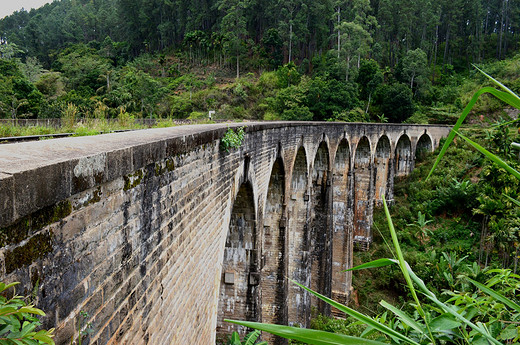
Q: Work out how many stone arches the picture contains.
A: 9